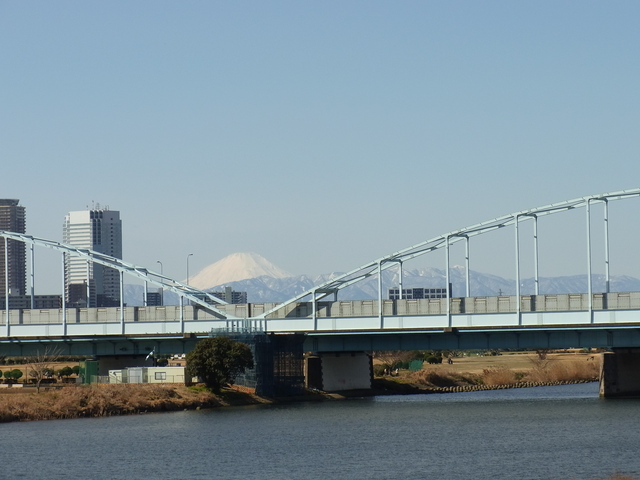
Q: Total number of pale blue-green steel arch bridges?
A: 1